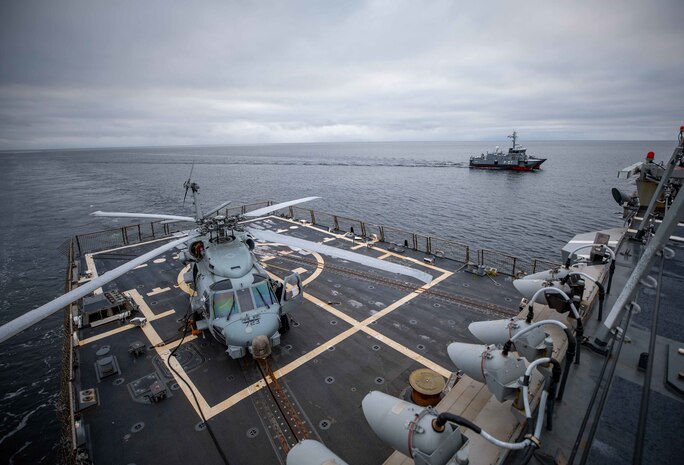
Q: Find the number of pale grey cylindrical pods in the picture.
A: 6